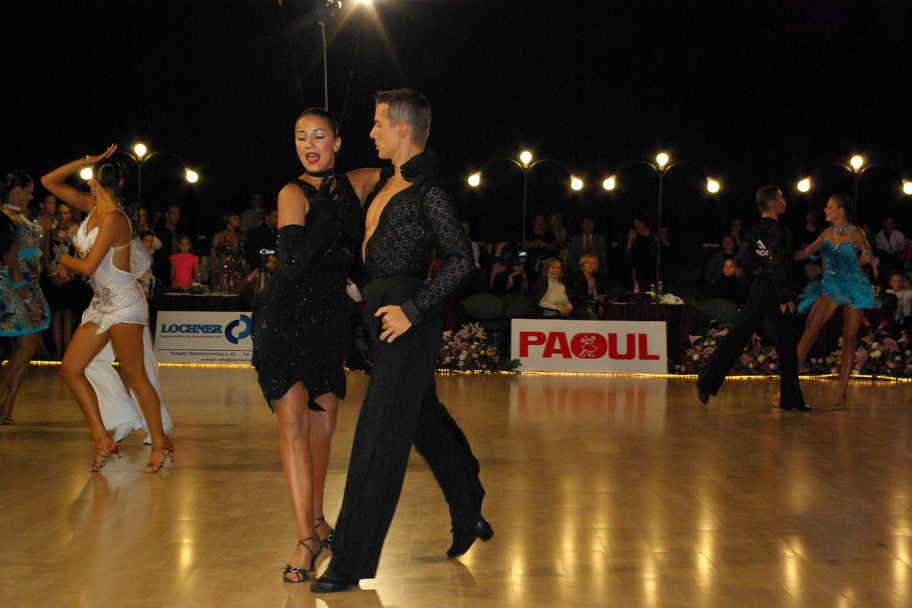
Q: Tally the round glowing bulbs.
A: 12